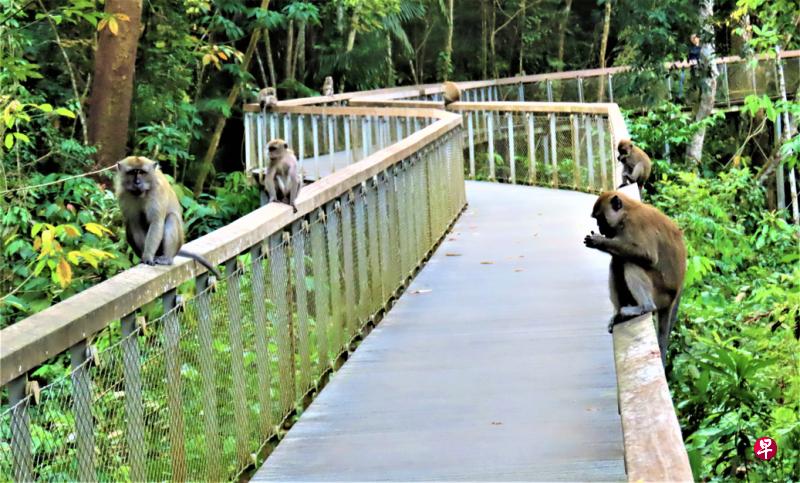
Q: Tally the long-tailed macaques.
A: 7